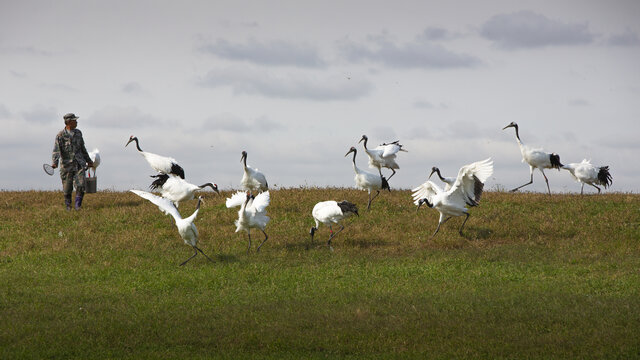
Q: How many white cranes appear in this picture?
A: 13